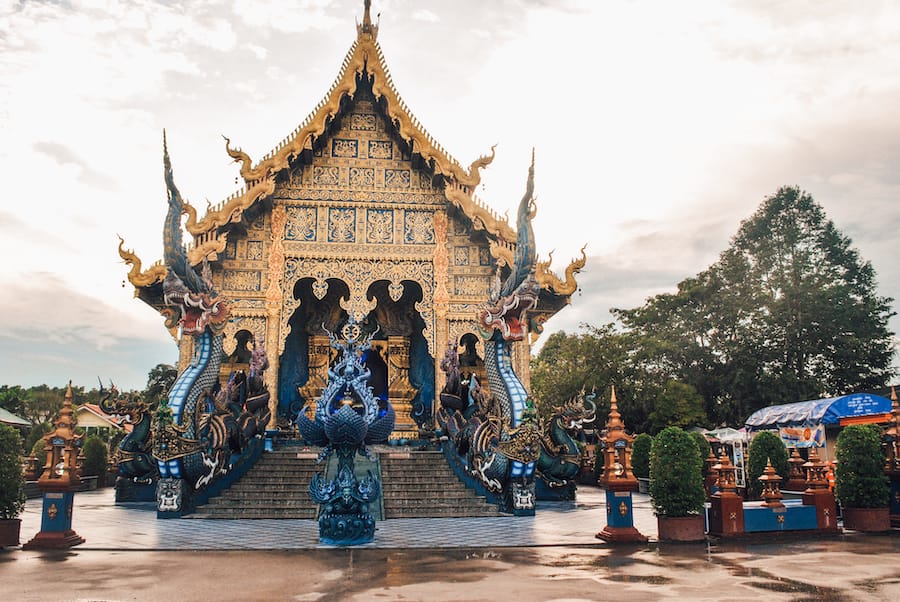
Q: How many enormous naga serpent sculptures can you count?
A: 2